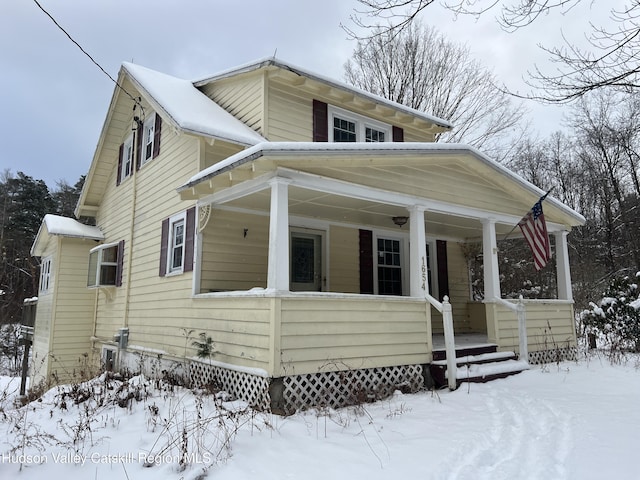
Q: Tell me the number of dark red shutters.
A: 11